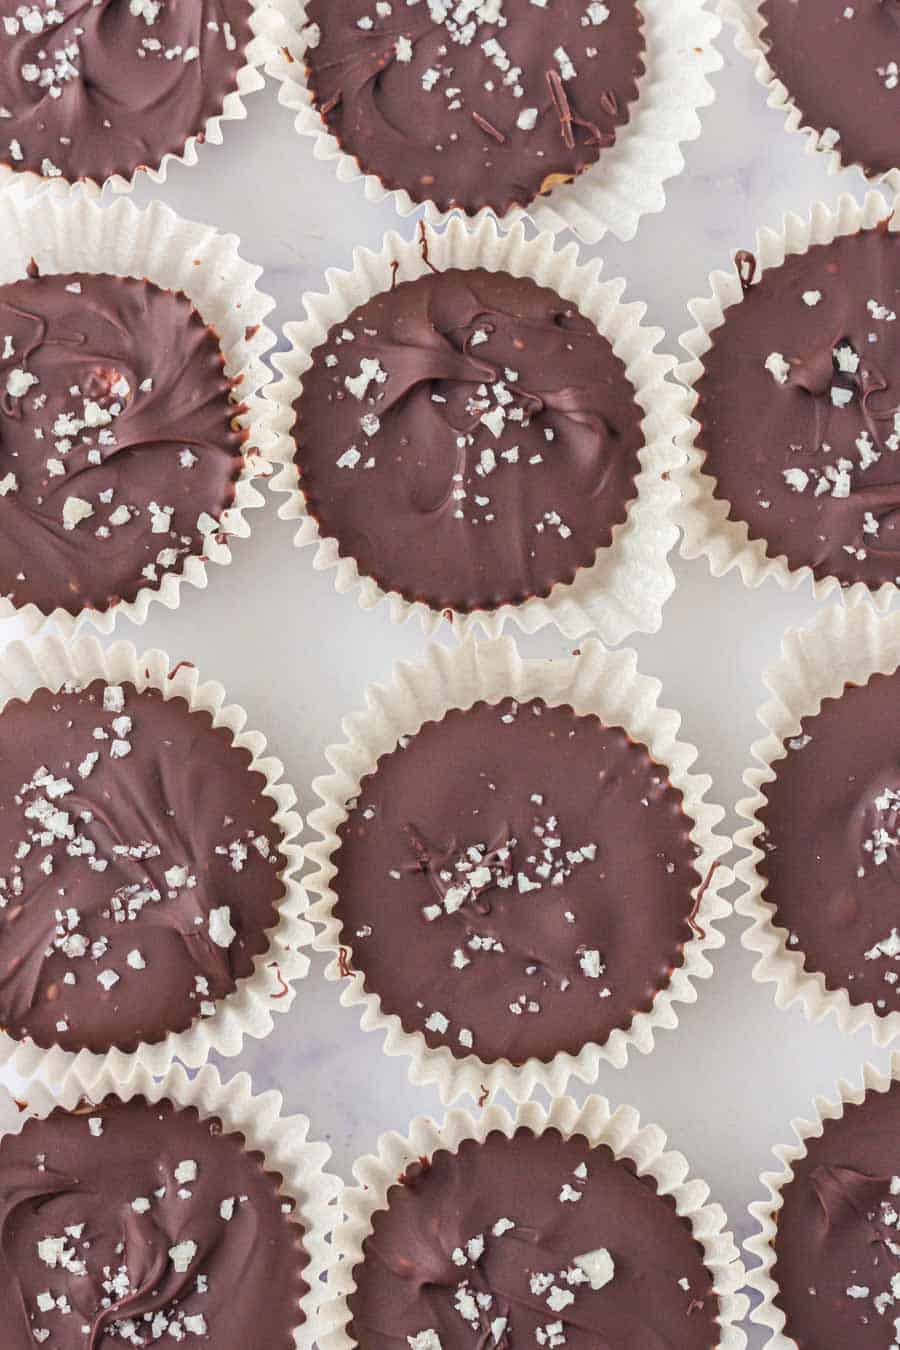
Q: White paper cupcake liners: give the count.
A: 12